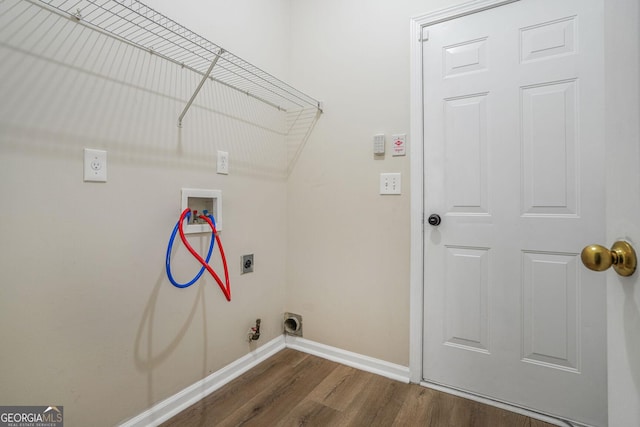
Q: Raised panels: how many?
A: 6